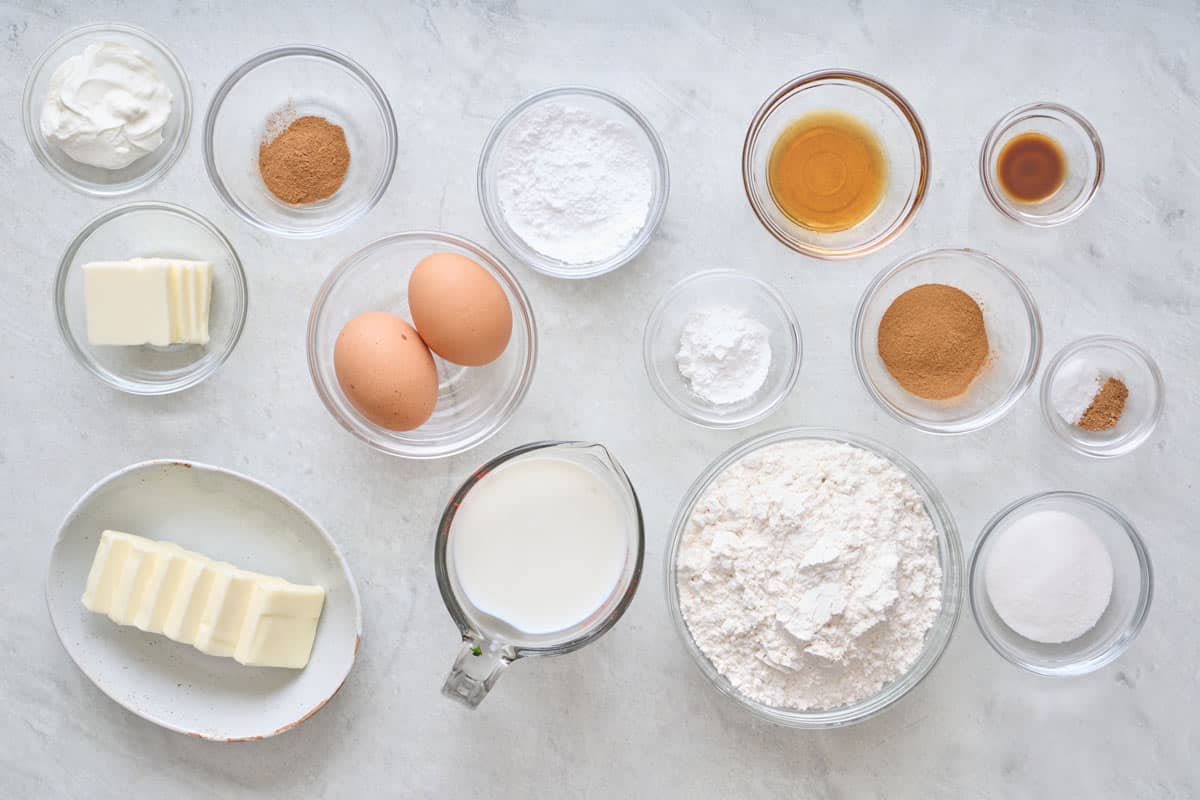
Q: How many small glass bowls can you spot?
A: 11